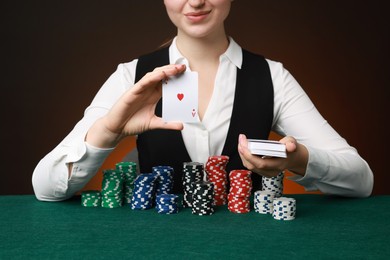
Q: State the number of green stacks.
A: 3